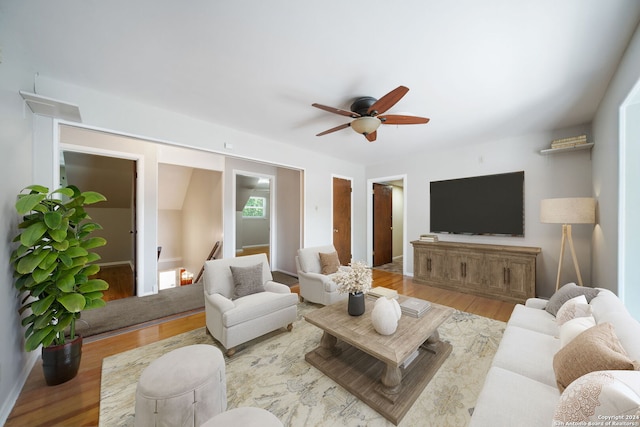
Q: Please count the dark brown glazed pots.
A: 1